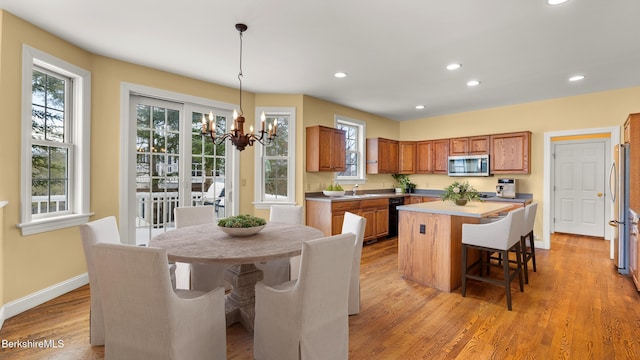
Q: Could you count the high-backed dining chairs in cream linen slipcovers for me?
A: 6